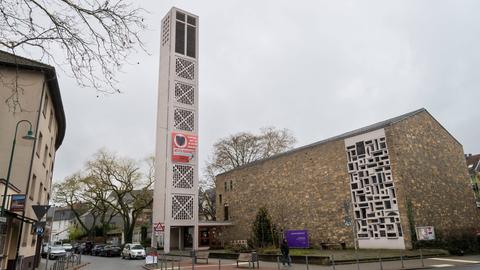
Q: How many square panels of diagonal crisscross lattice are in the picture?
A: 5